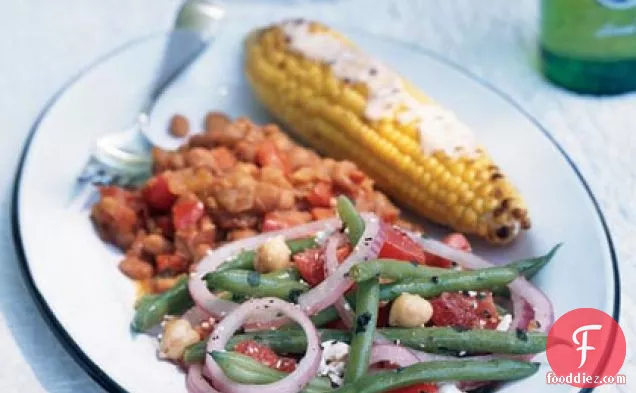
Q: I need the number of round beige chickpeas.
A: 3